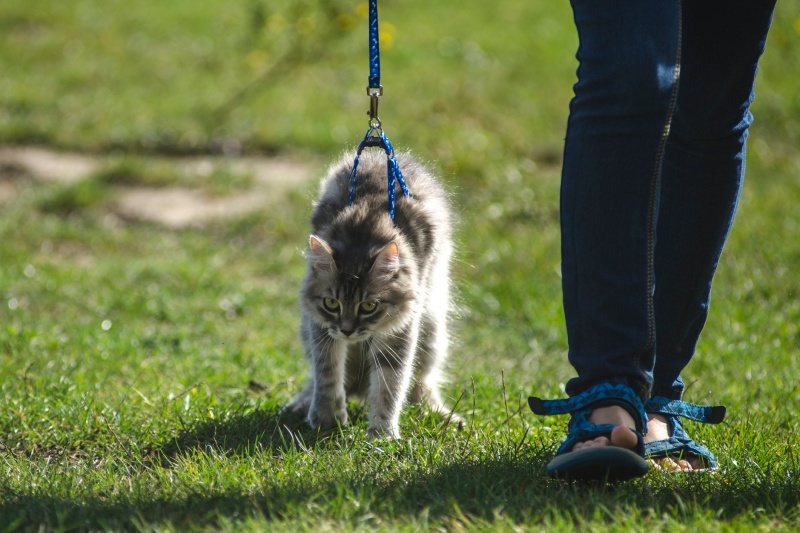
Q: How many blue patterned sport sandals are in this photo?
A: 2